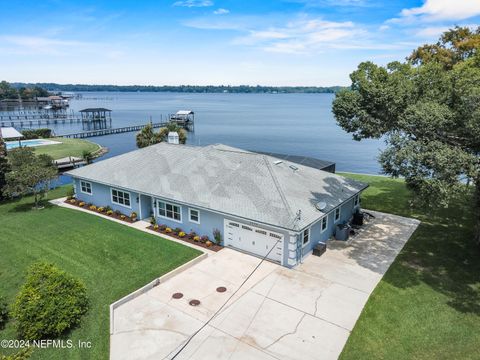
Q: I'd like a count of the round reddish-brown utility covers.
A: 3